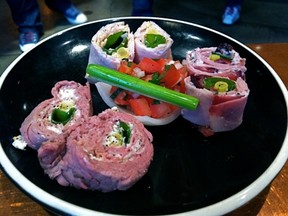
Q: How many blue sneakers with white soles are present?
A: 2